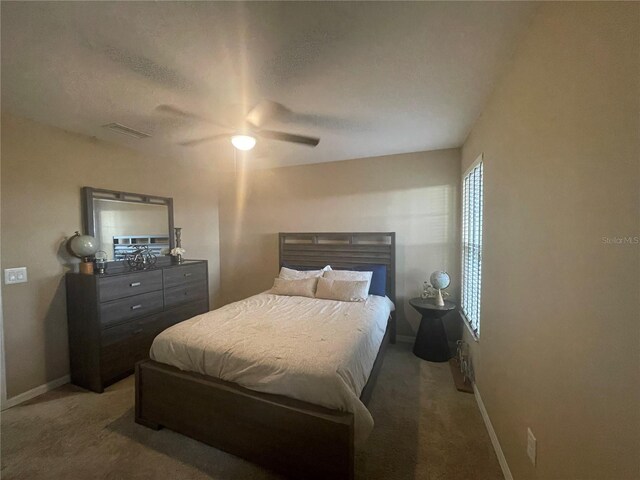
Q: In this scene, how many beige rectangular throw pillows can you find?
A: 2